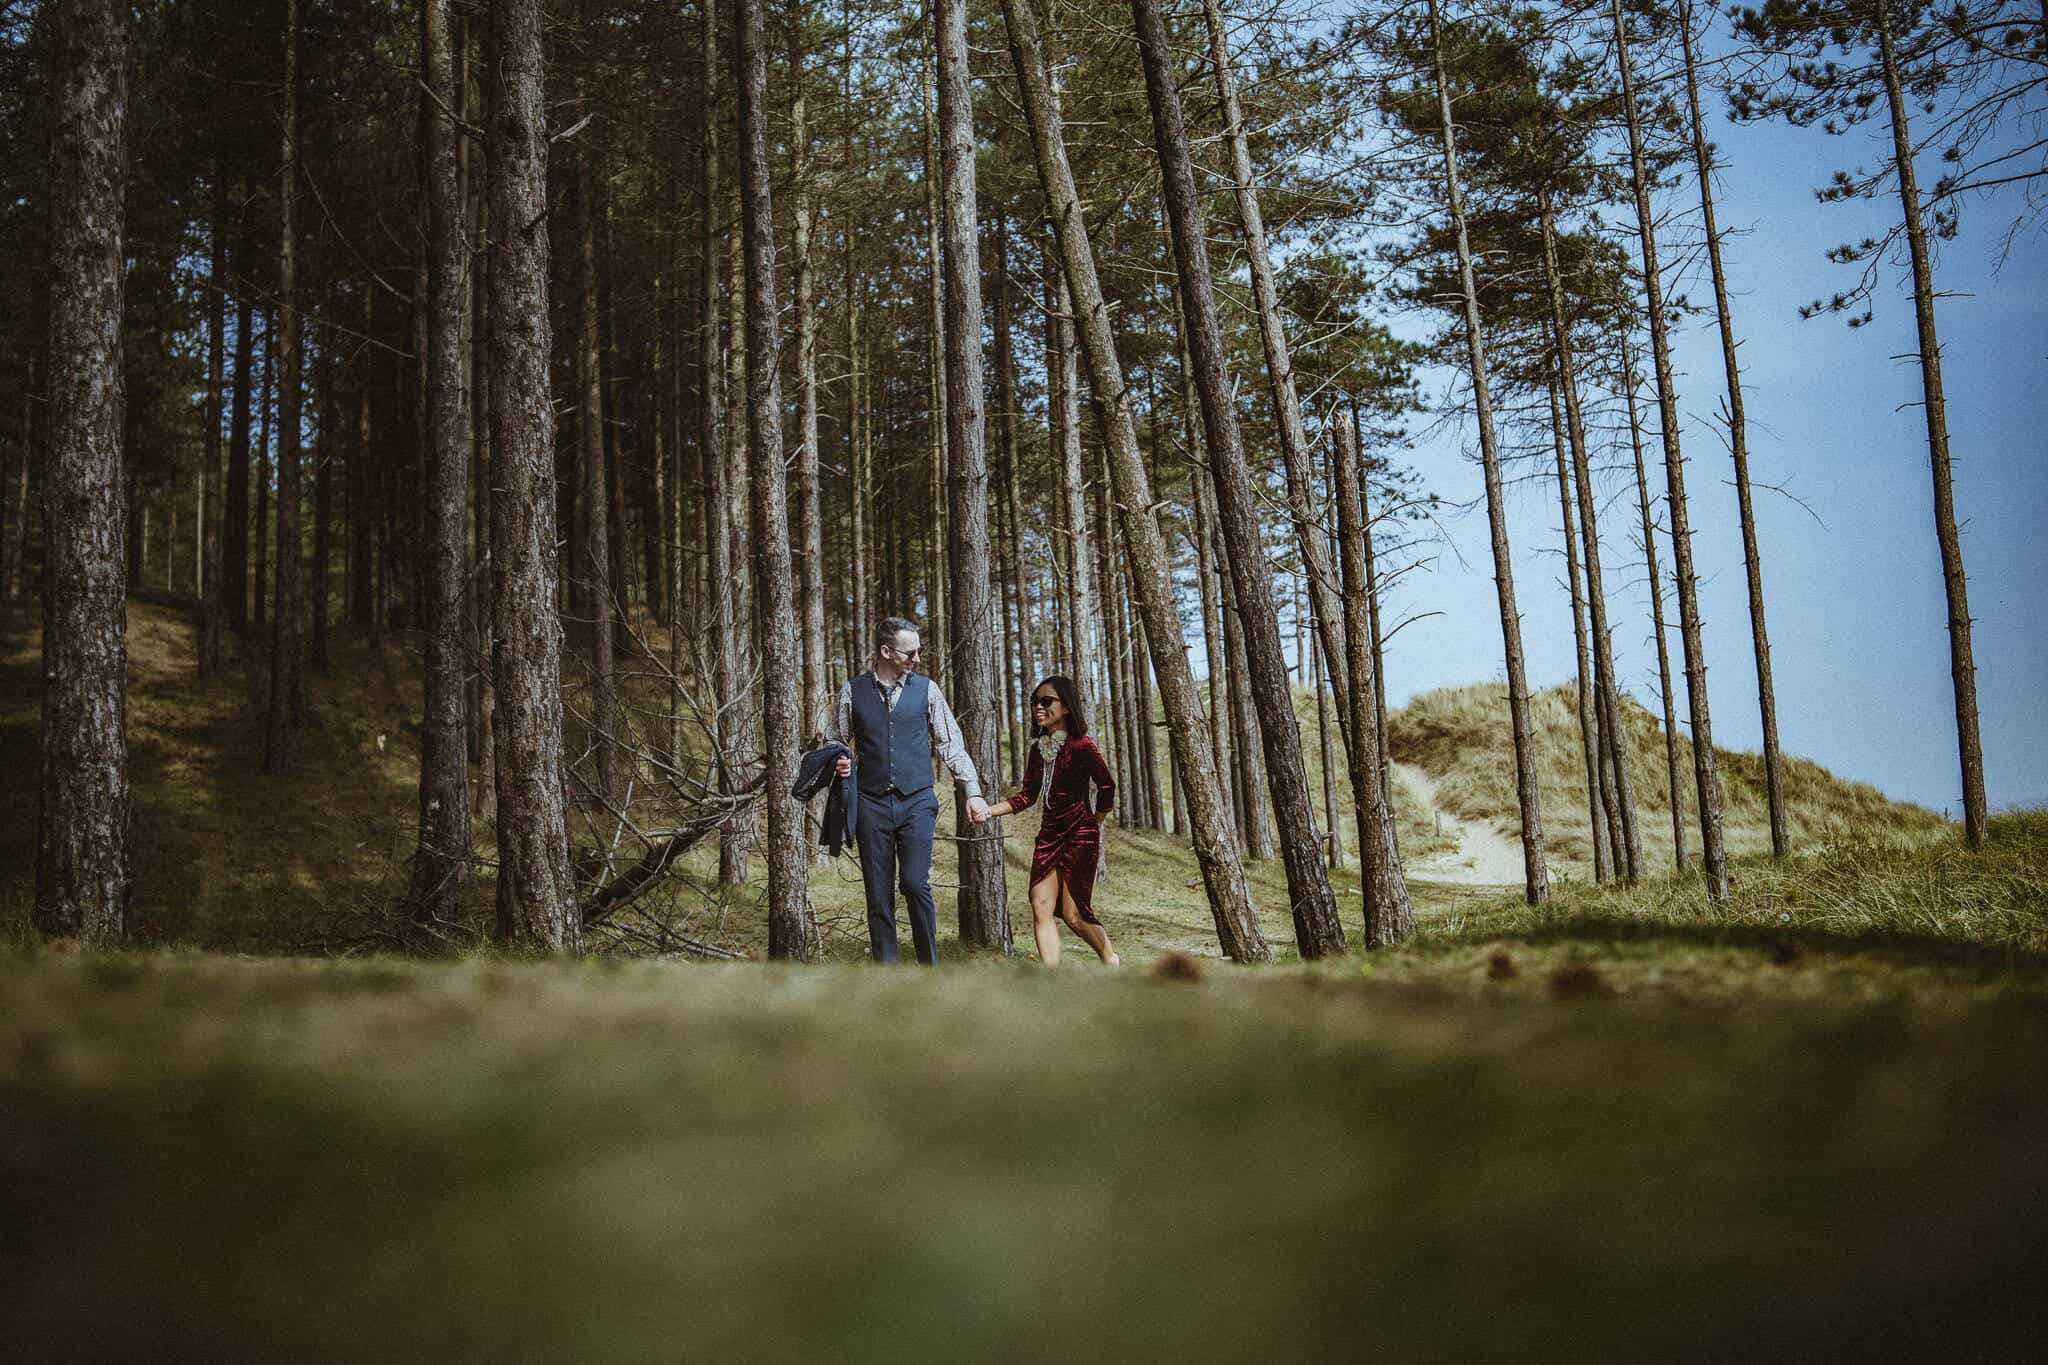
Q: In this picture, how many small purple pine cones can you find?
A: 0